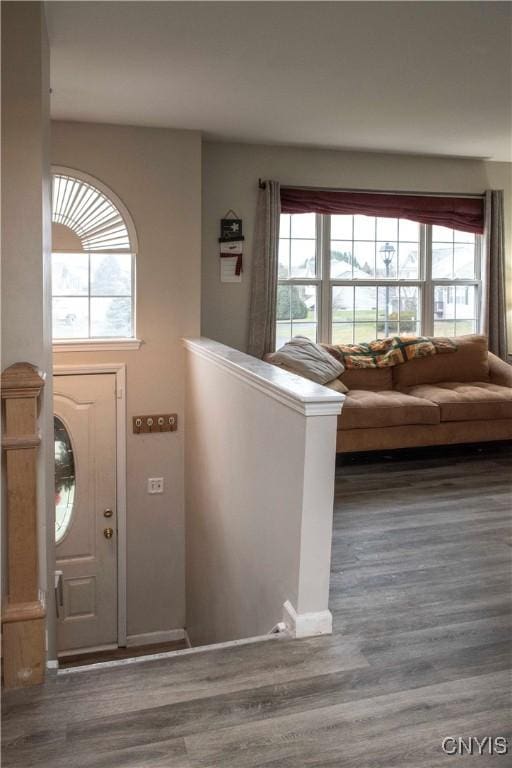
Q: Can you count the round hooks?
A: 4